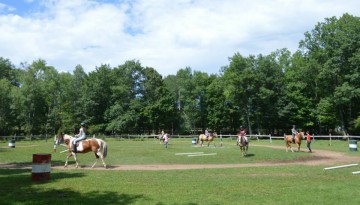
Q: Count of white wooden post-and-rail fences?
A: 1